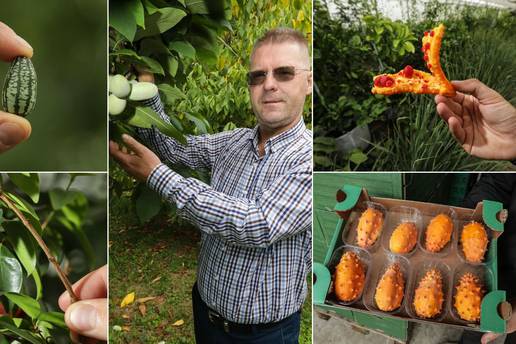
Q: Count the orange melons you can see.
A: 8